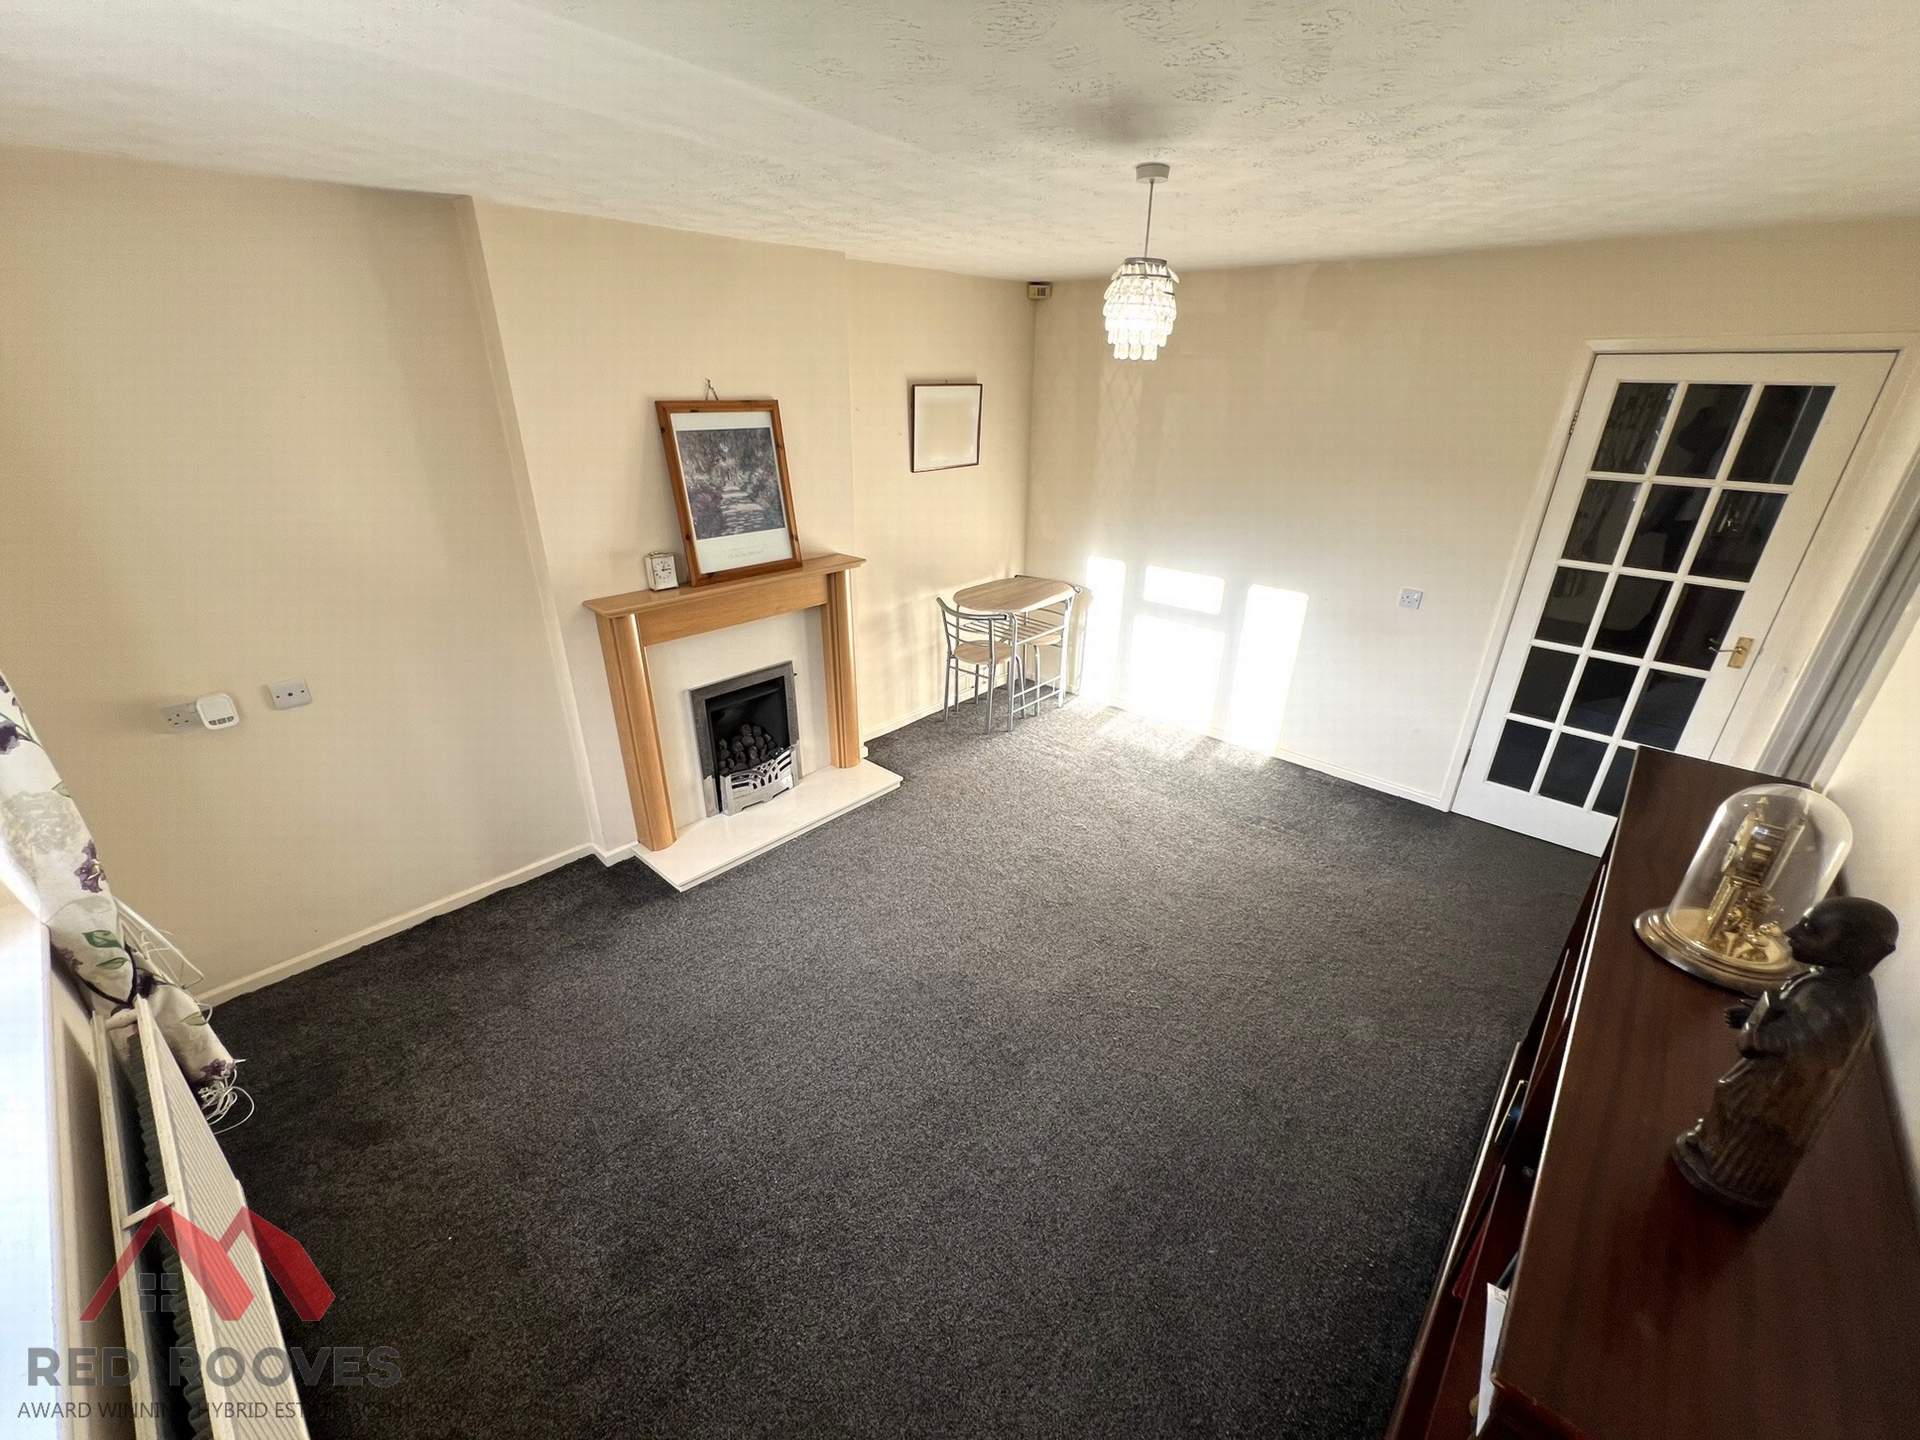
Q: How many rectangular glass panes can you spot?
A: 15